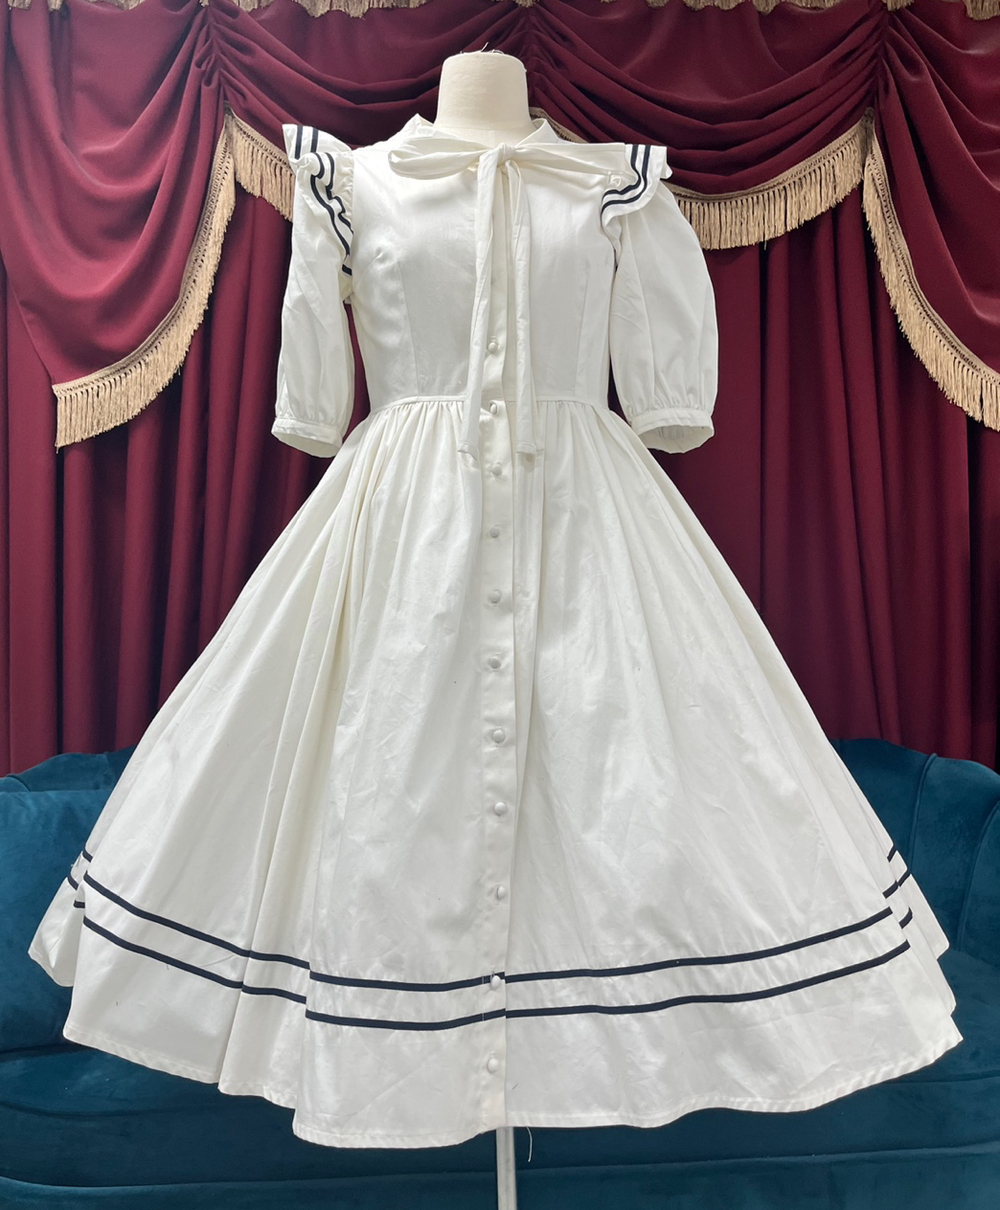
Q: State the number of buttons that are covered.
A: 11